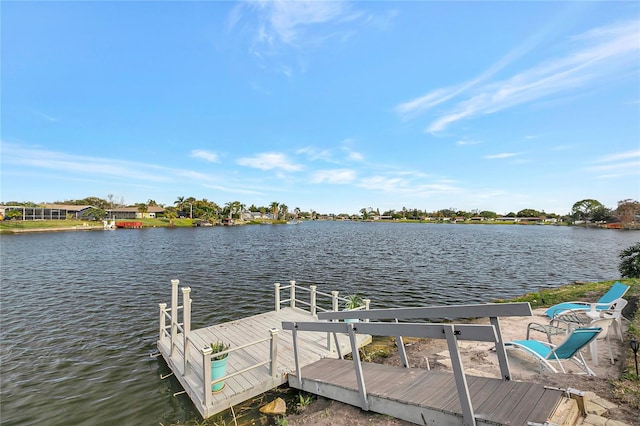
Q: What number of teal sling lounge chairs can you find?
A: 2